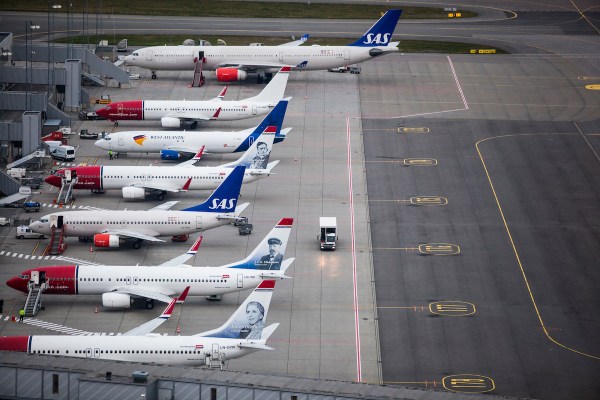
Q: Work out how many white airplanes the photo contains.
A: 7